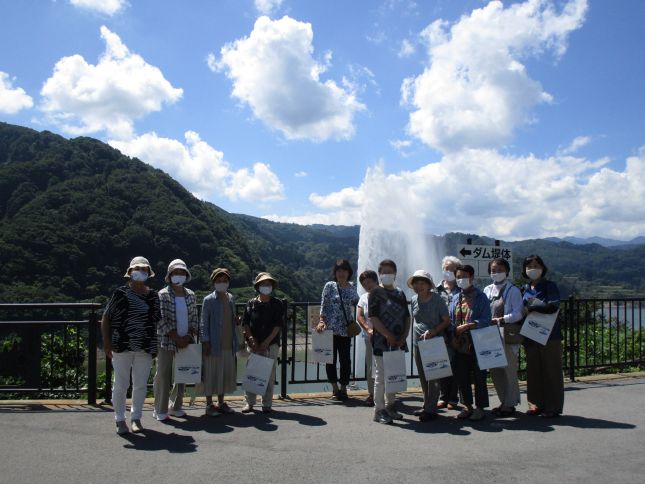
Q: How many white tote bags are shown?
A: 7